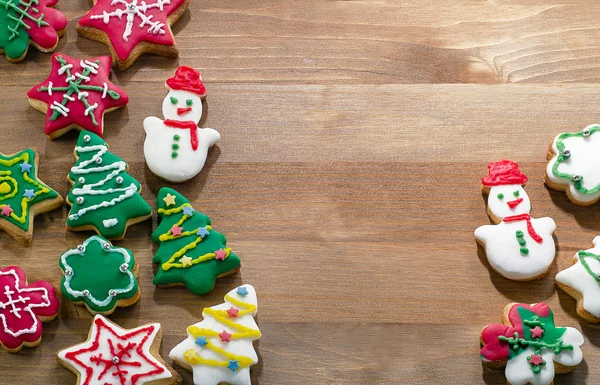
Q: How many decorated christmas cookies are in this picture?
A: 15